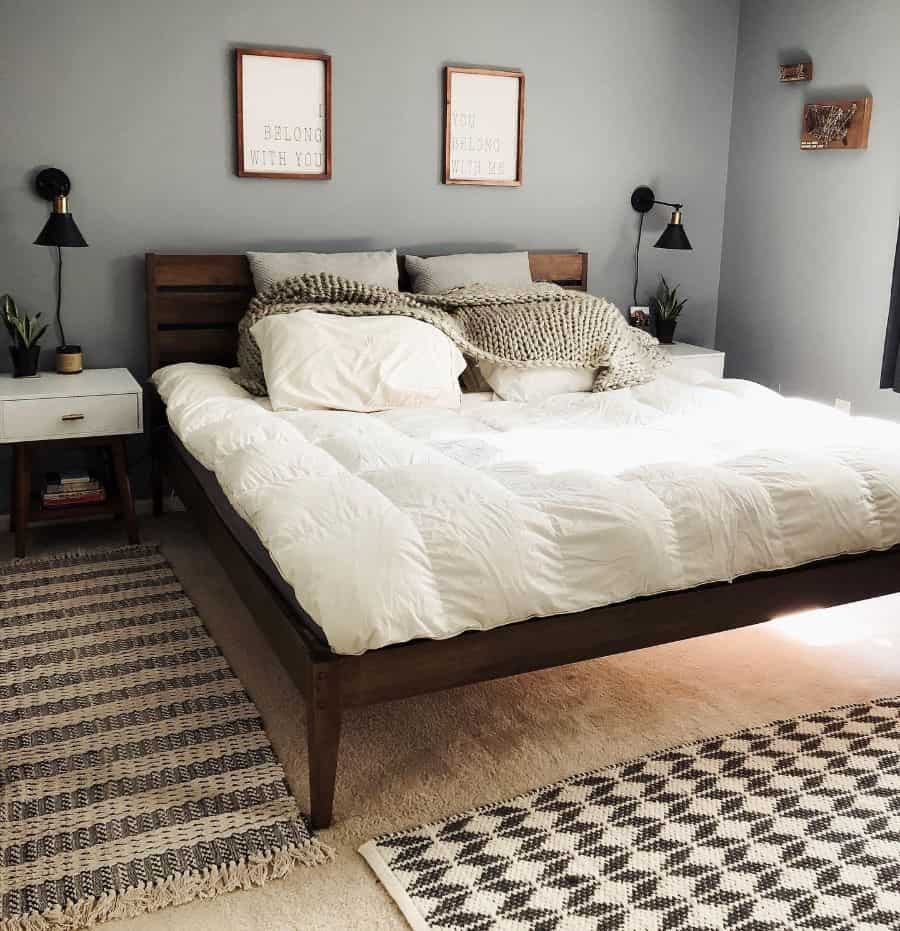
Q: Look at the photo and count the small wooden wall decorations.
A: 2